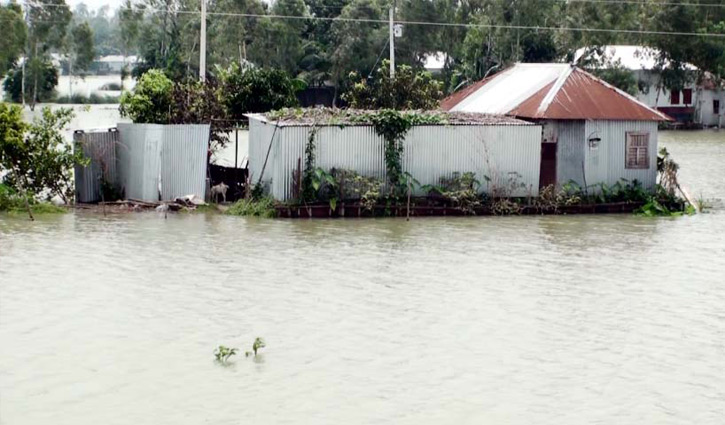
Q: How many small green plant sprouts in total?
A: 2